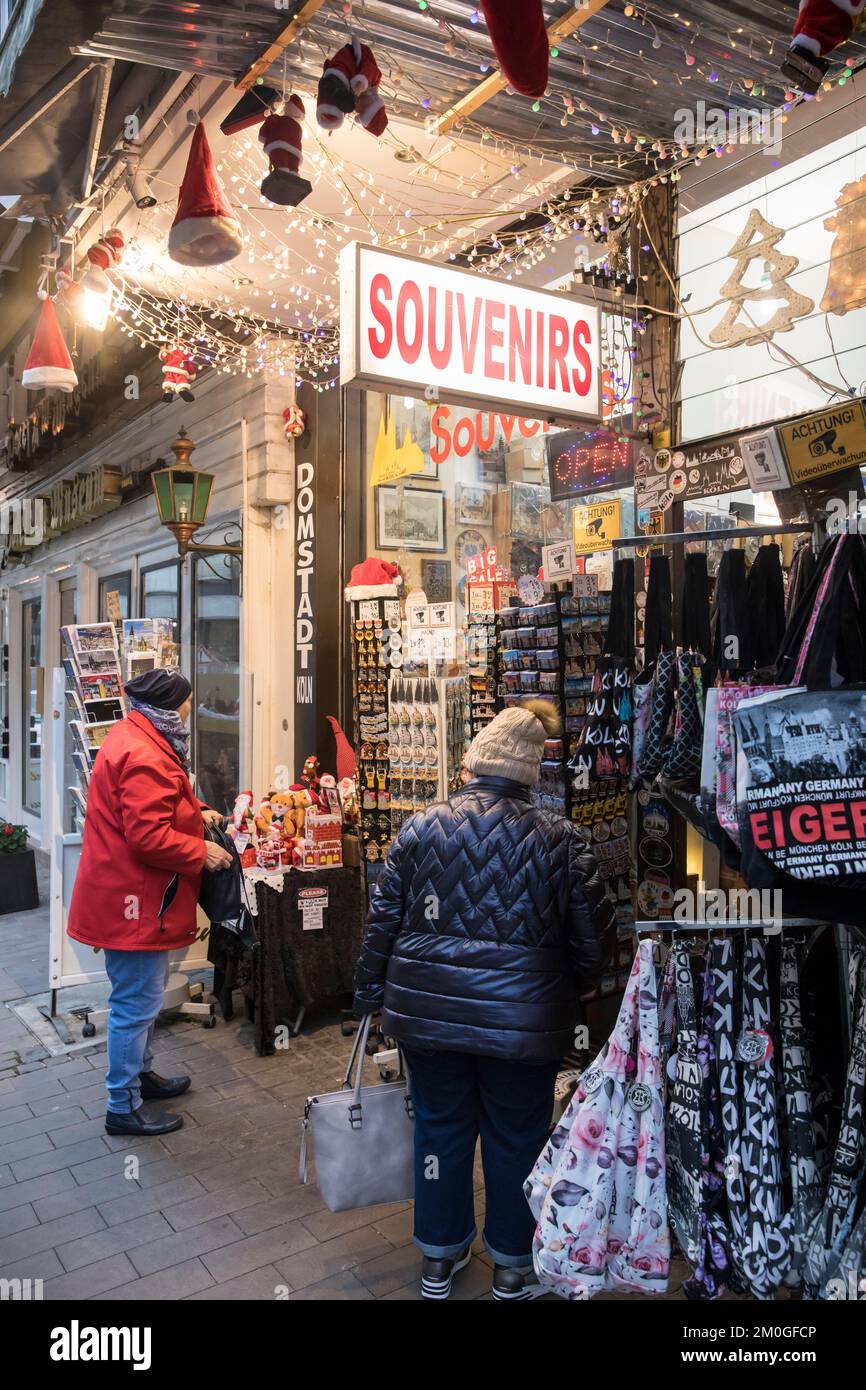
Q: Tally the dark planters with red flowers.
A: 1